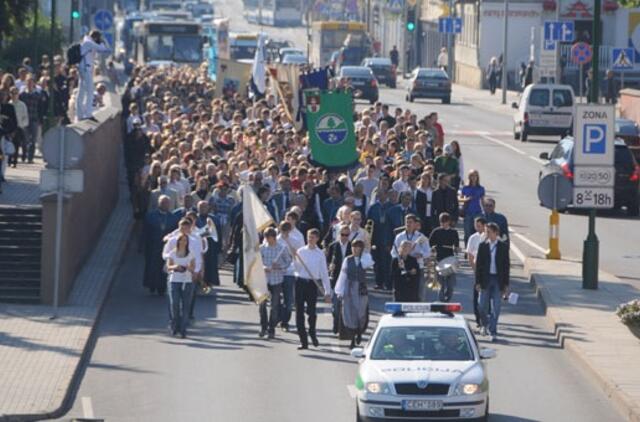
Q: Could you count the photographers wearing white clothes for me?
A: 1